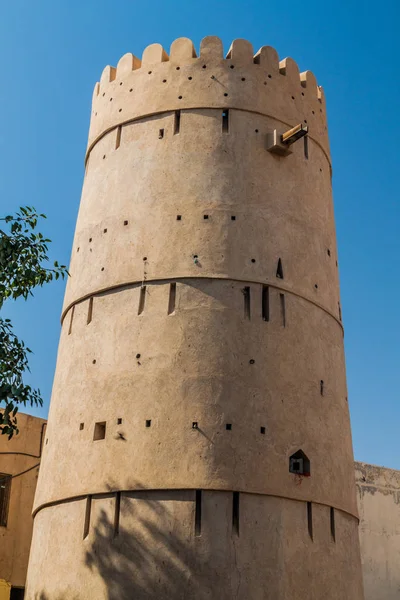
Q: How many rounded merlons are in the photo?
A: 11